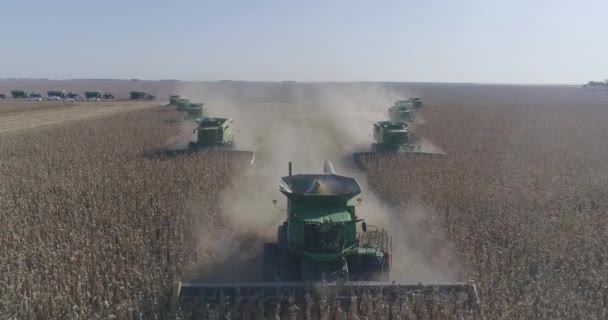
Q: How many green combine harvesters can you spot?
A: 9